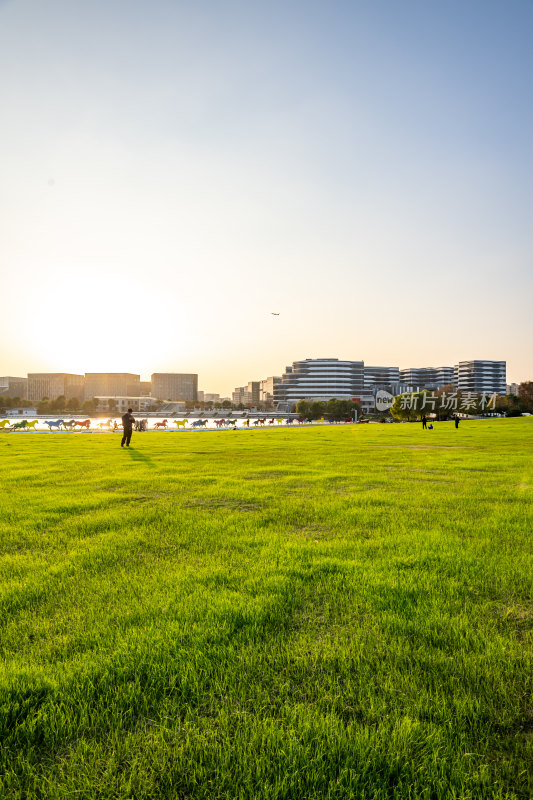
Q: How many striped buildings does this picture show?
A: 4